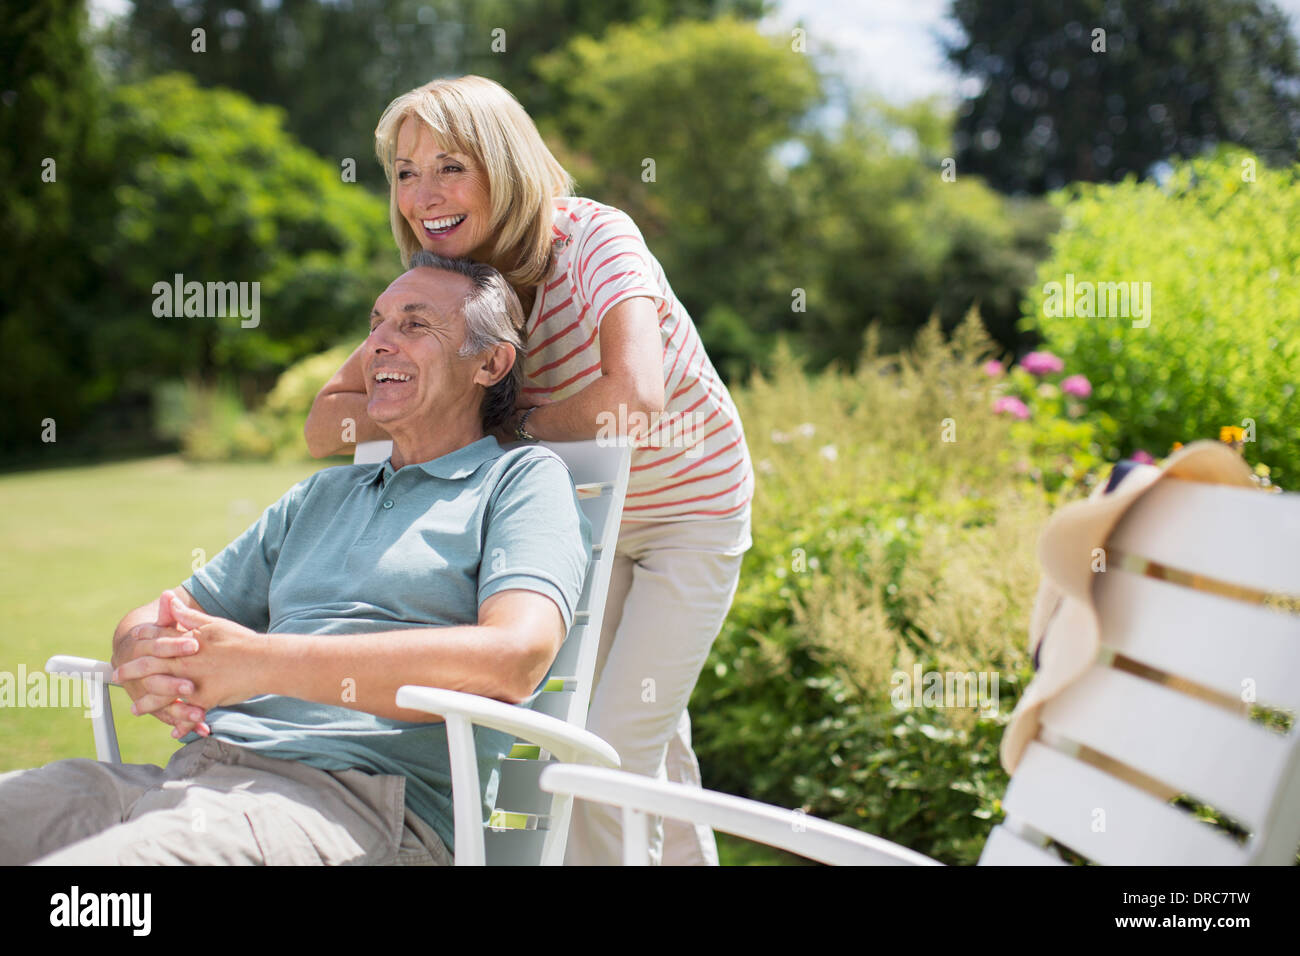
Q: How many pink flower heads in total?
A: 5